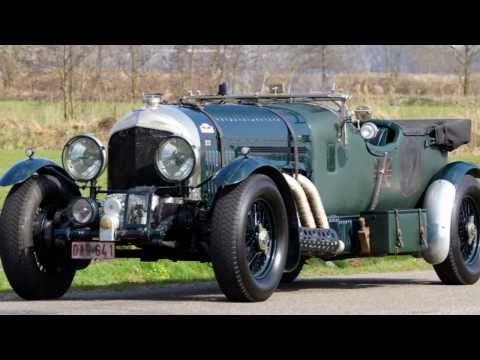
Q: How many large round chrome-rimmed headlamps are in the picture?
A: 2